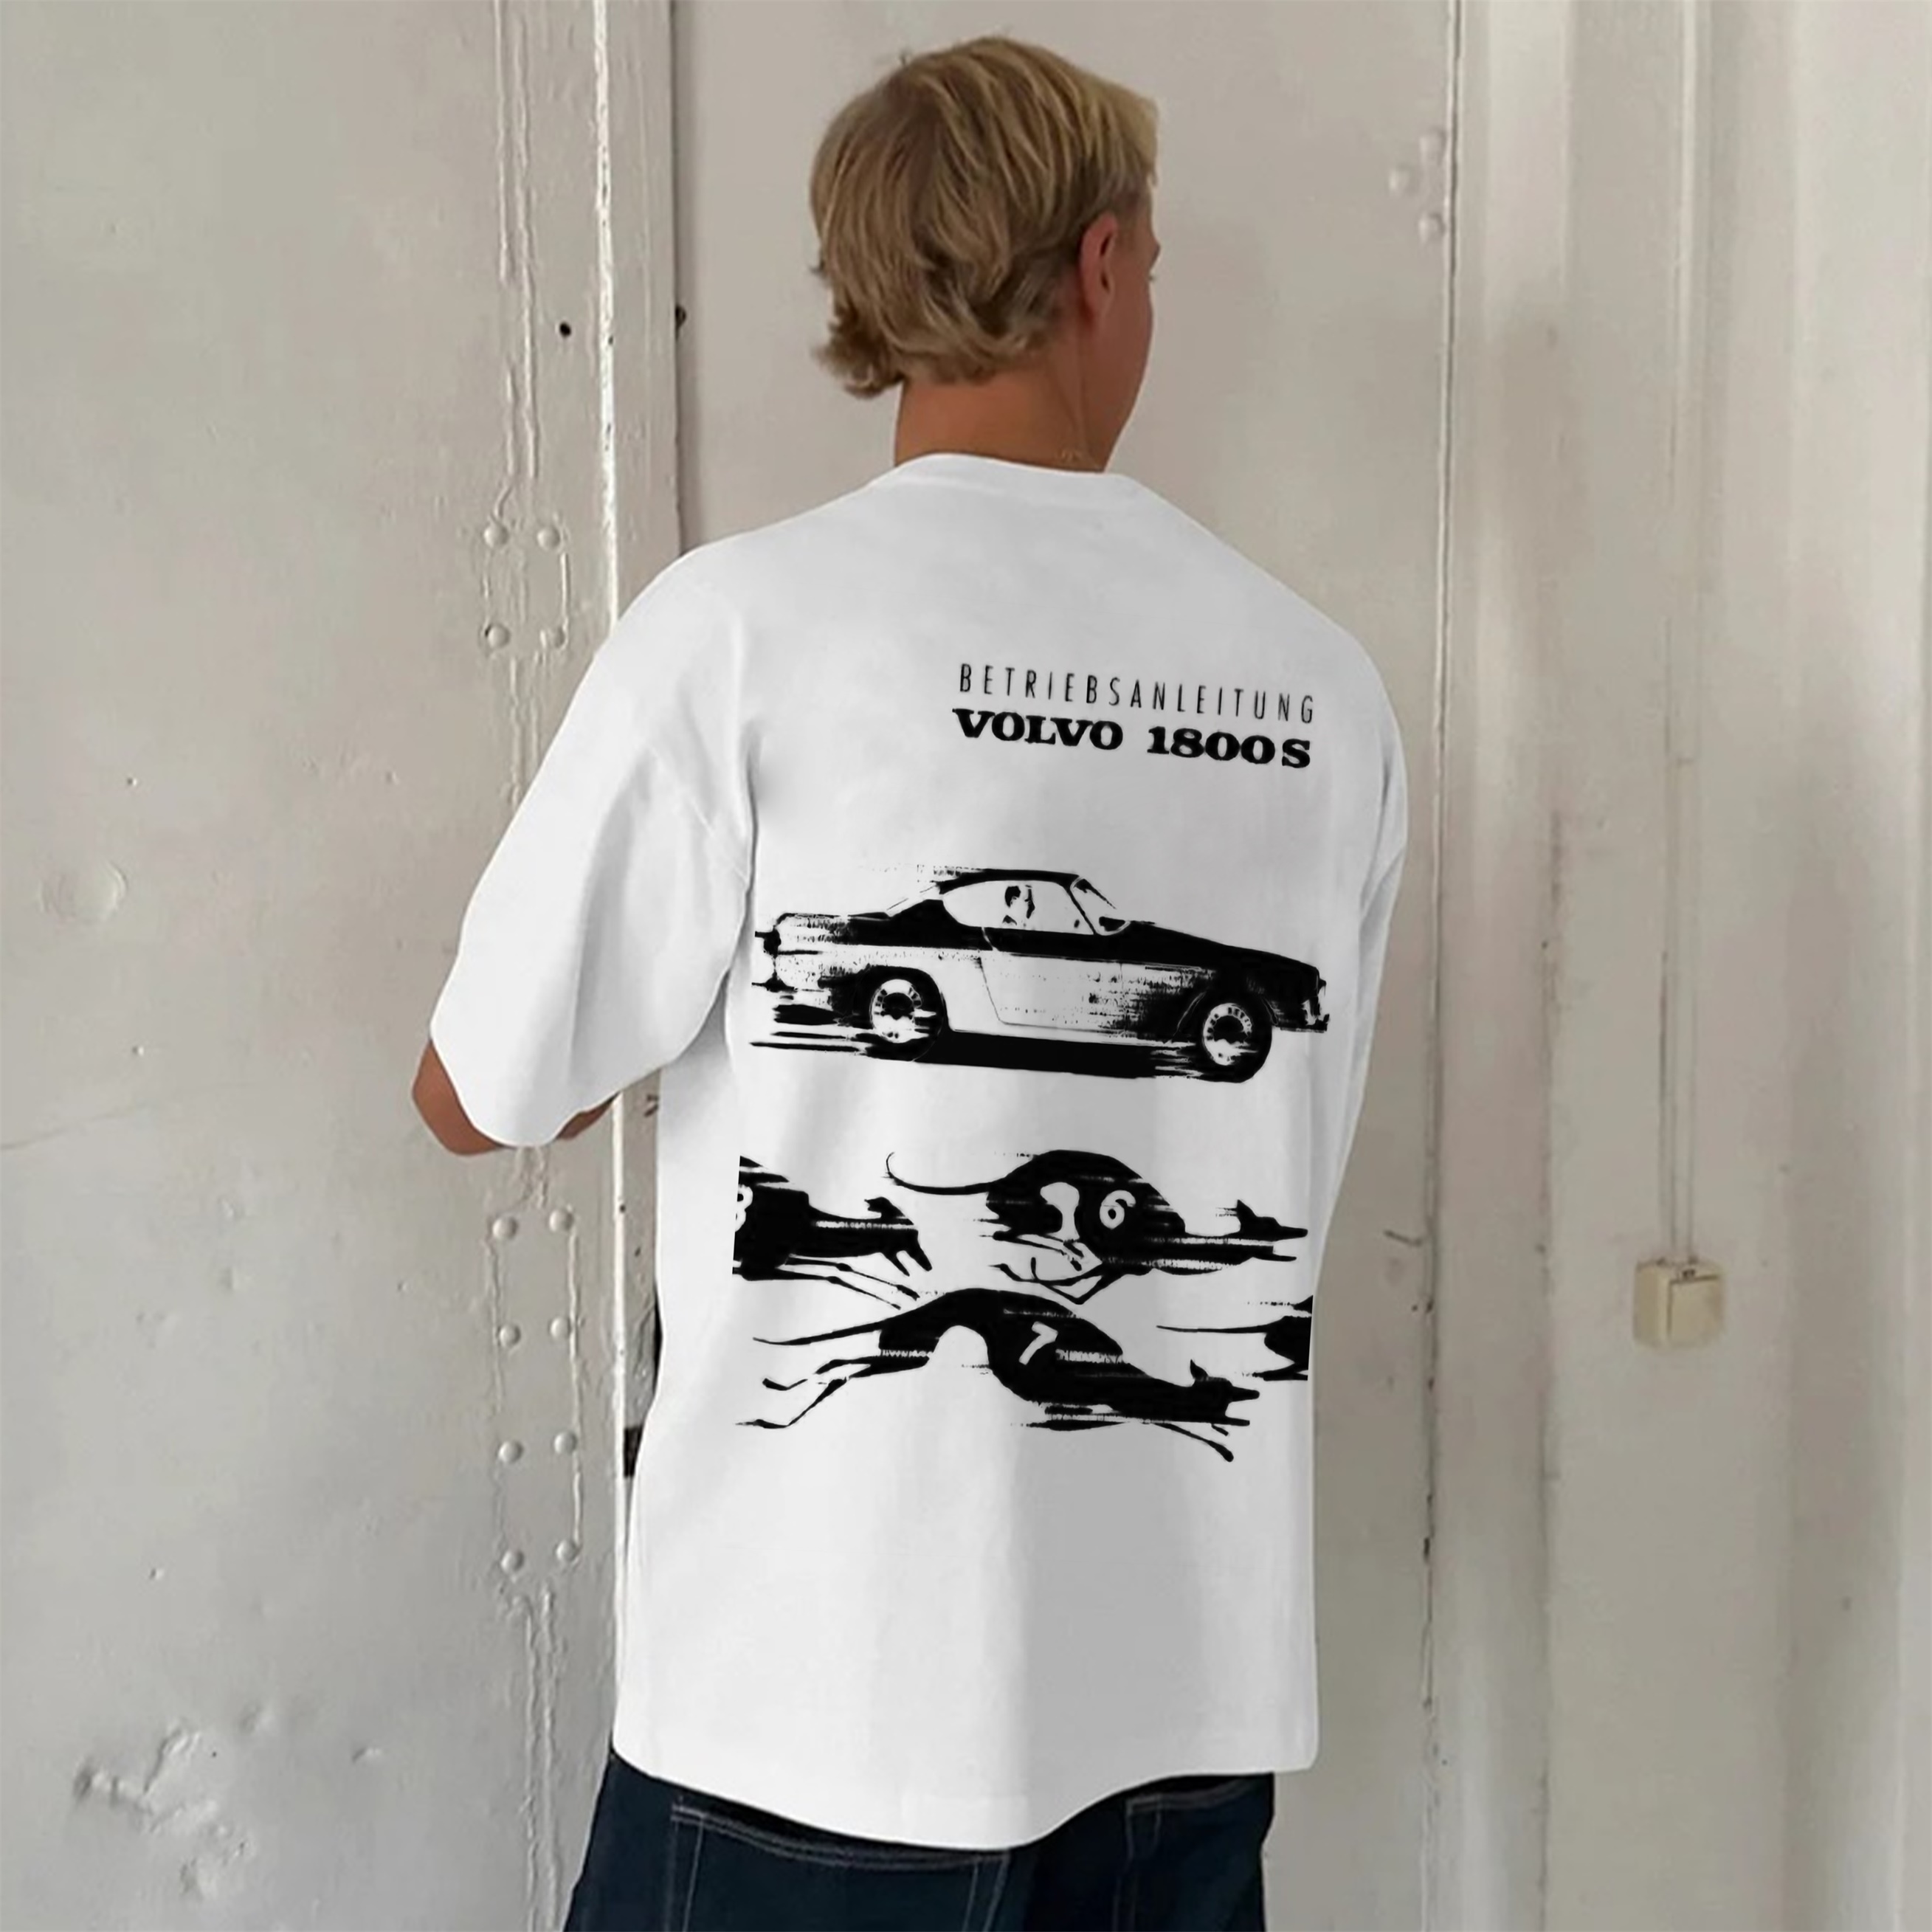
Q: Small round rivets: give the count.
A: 15